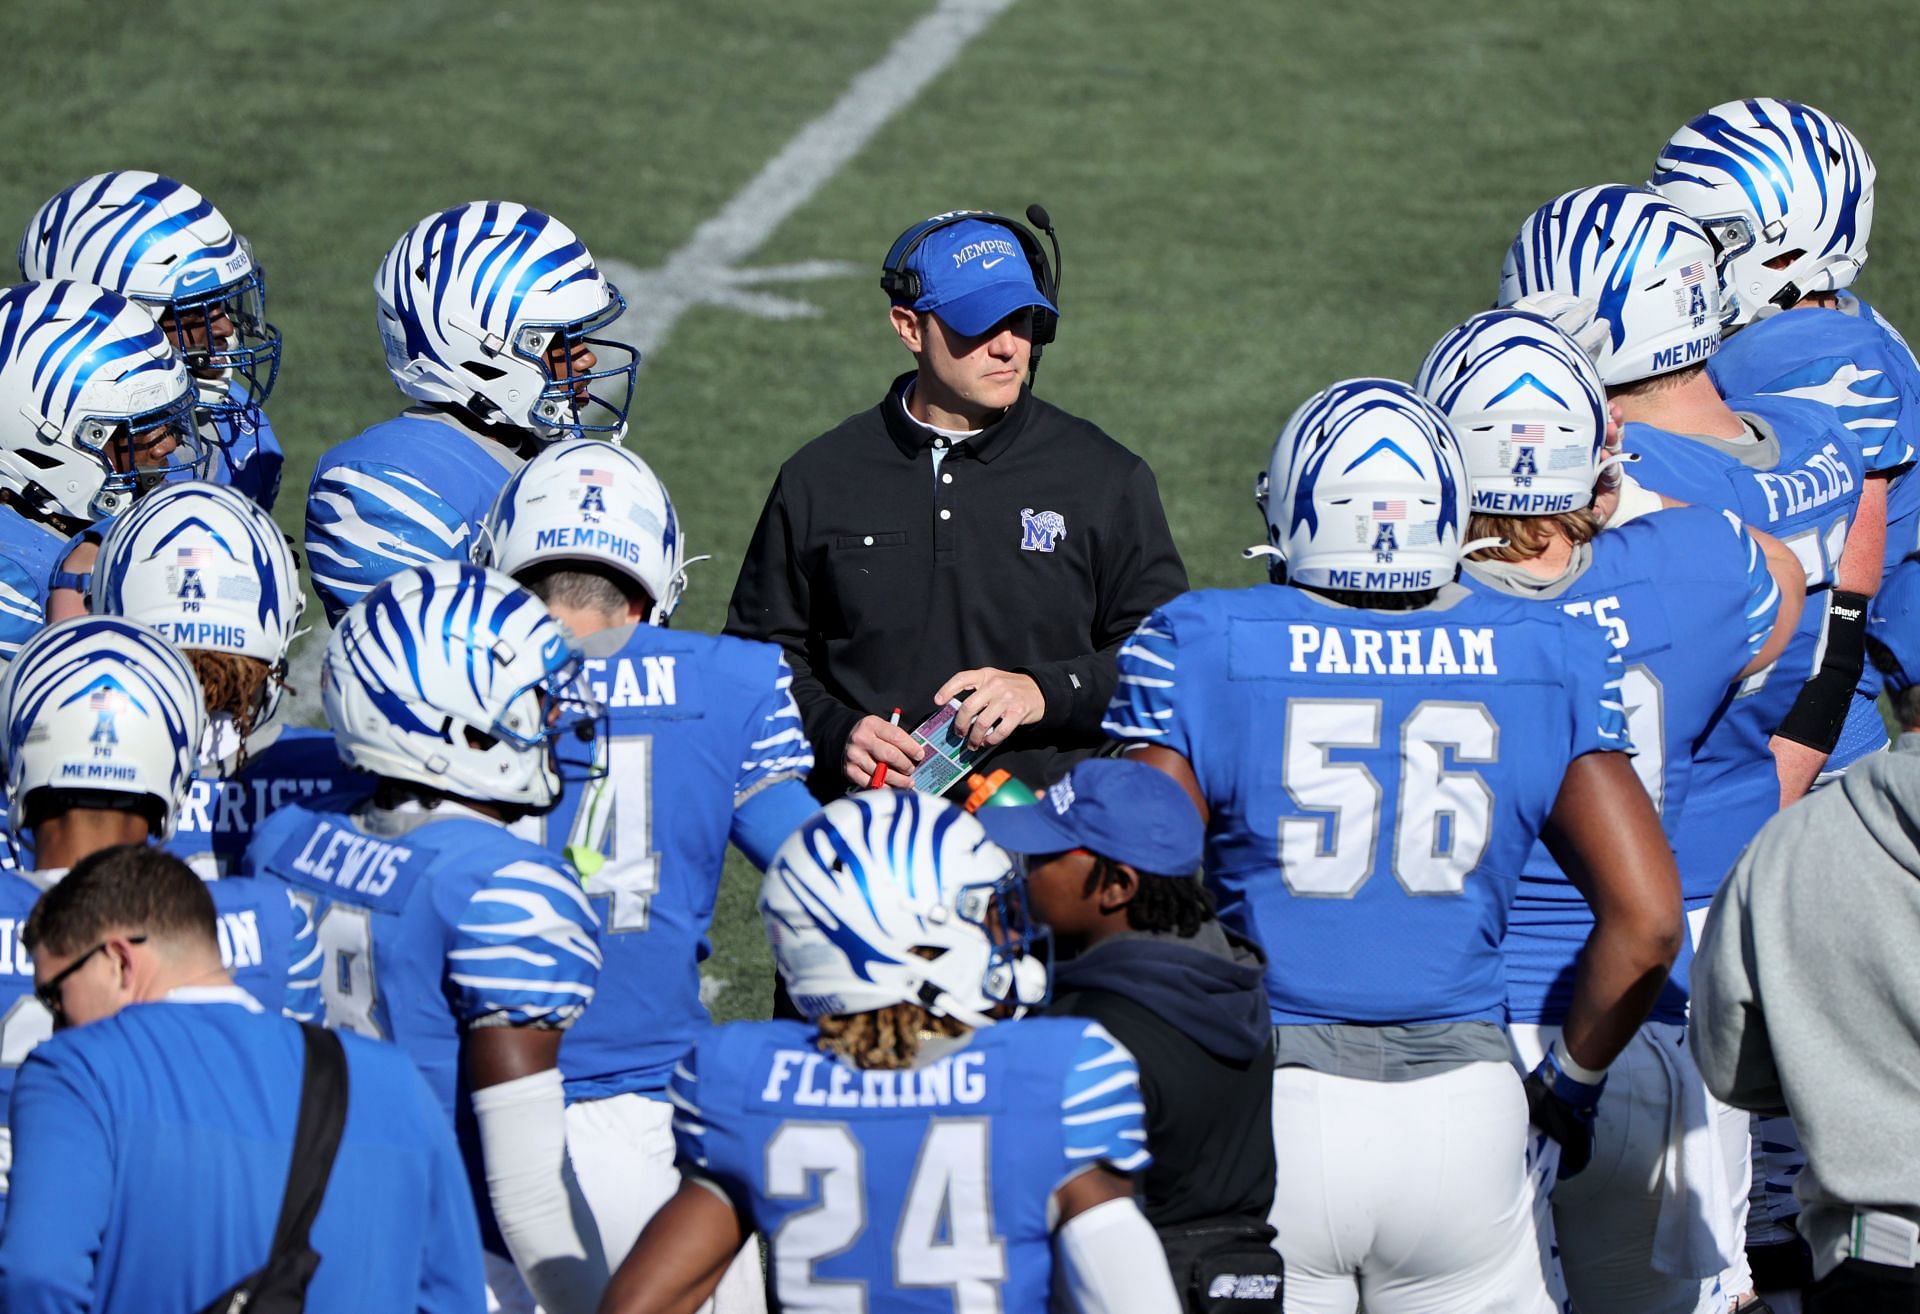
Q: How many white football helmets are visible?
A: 12